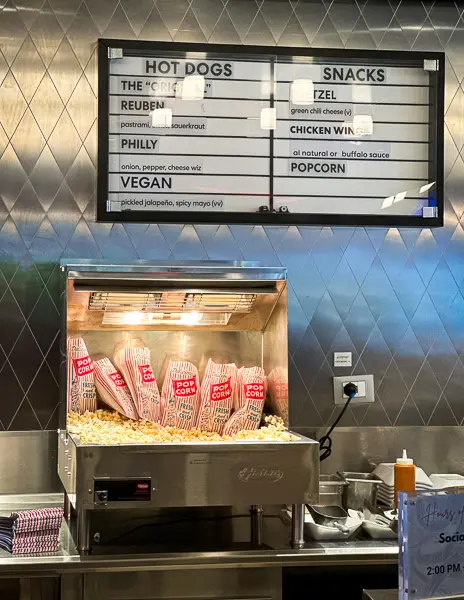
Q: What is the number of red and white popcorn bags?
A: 6